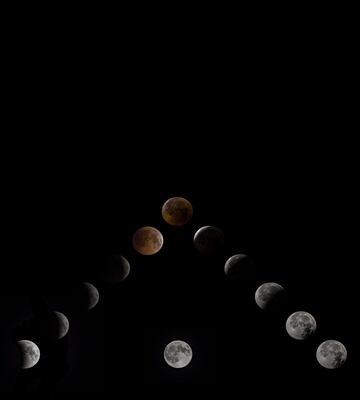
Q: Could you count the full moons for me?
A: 5